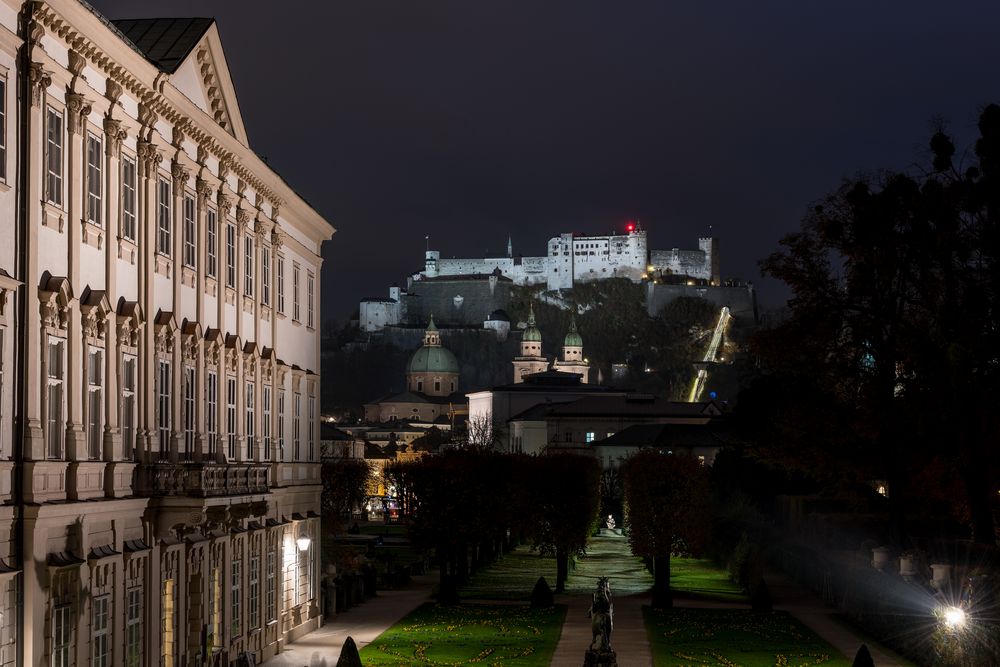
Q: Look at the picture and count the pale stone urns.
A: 3